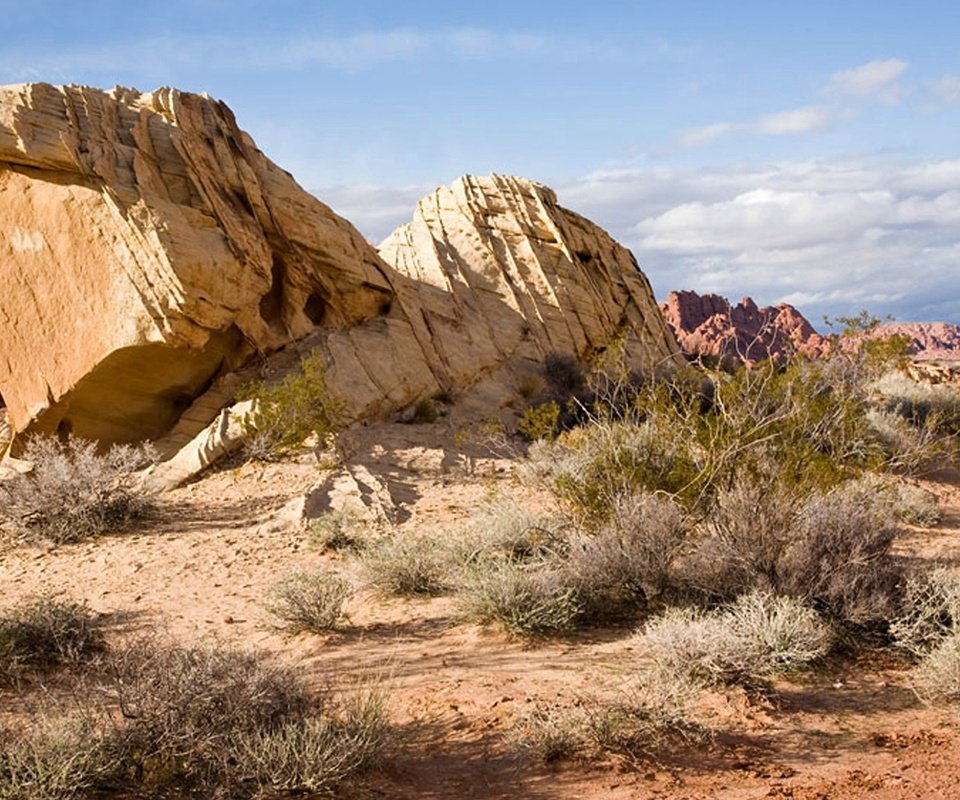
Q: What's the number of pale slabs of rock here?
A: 2